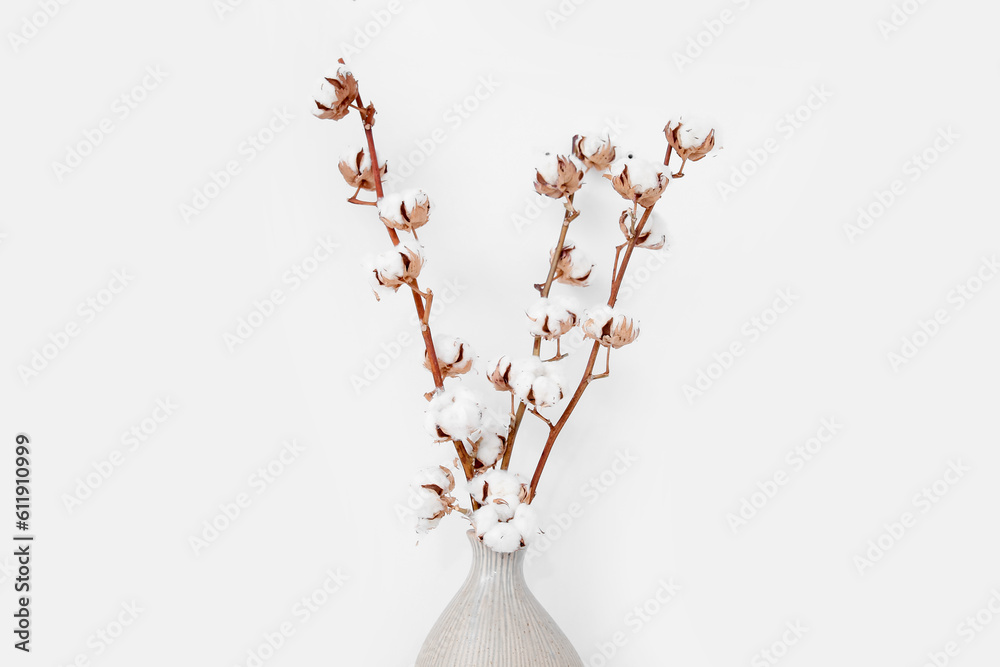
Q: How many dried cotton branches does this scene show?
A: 3